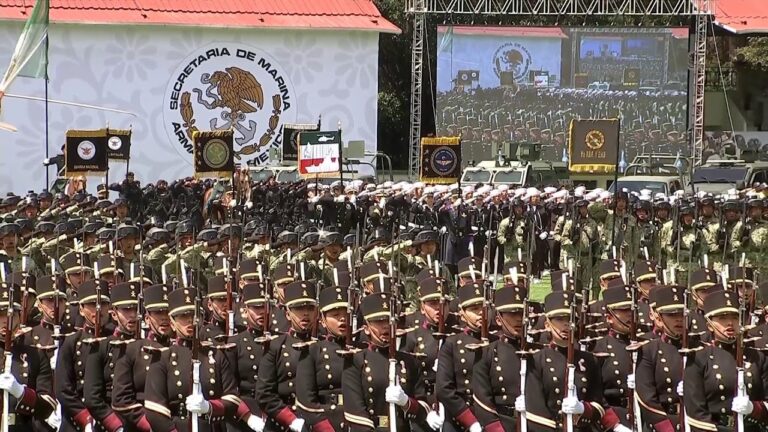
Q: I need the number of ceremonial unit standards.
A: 7